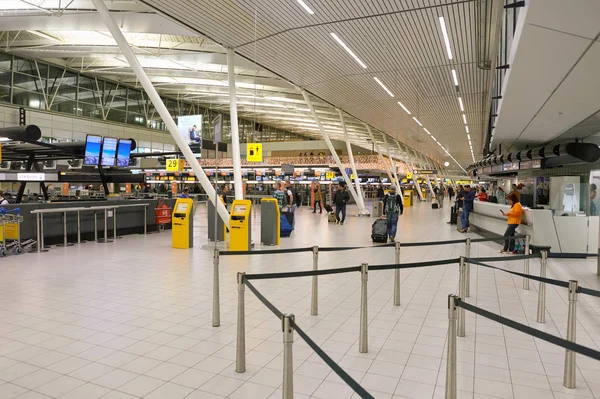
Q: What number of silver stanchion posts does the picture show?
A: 12